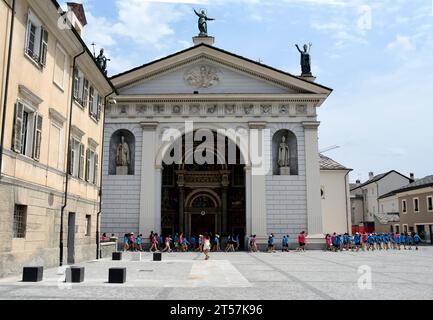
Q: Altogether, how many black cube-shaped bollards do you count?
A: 5